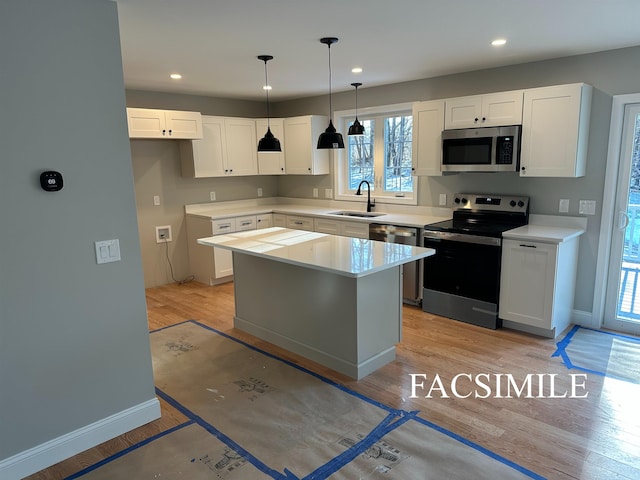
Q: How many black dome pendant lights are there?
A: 3